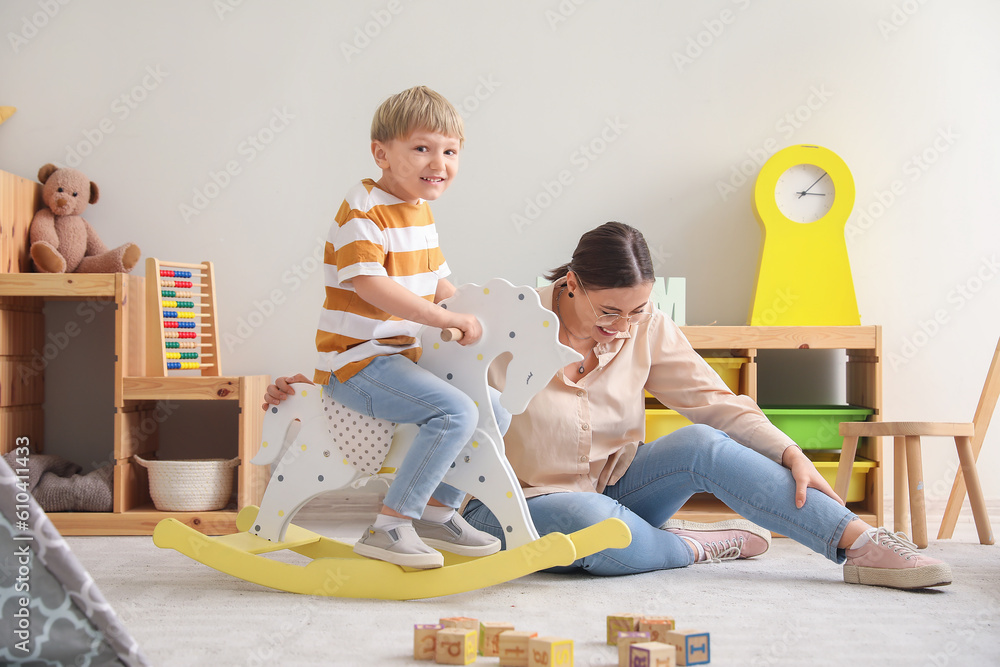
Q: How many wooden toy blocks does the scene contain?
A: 12